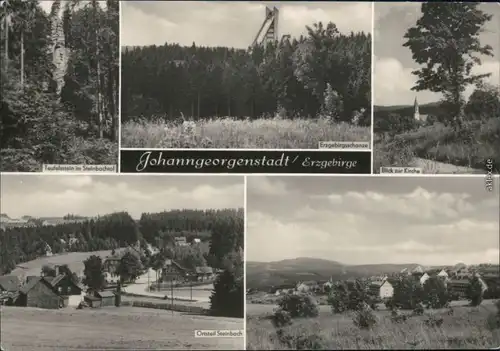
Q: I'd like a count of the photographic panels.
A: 5